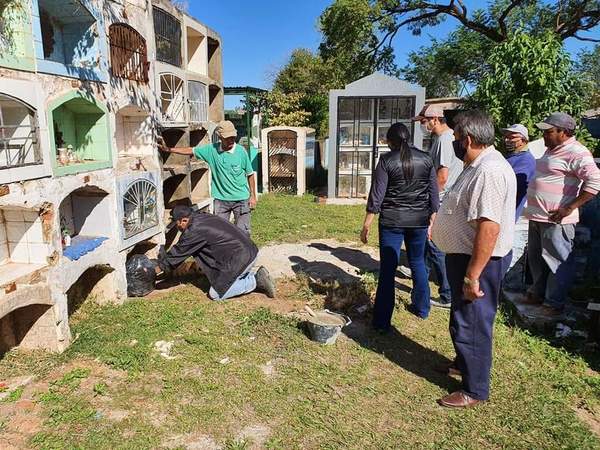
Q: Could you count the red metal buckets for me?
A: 0